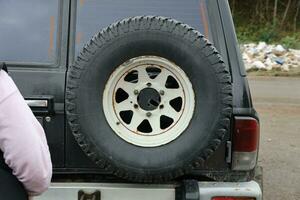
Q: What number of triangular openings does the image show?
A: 8